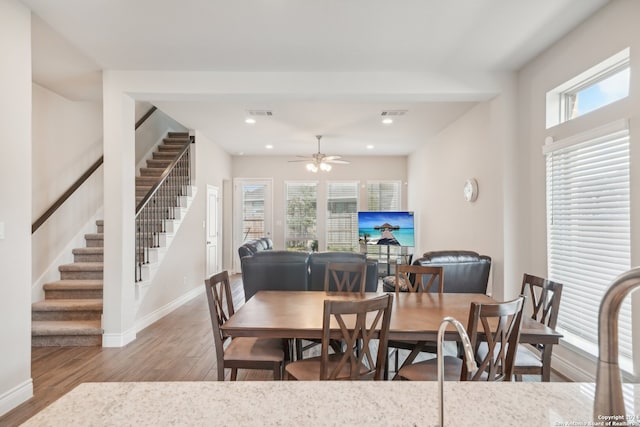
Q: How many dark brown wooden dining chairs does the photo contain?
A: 6